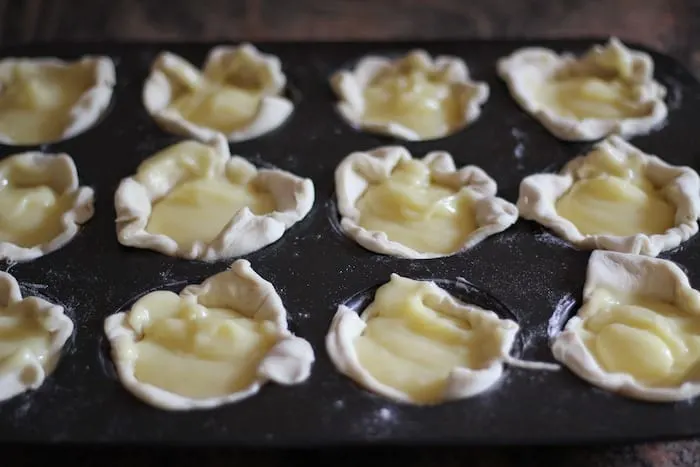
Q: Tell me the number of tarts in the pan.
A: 12